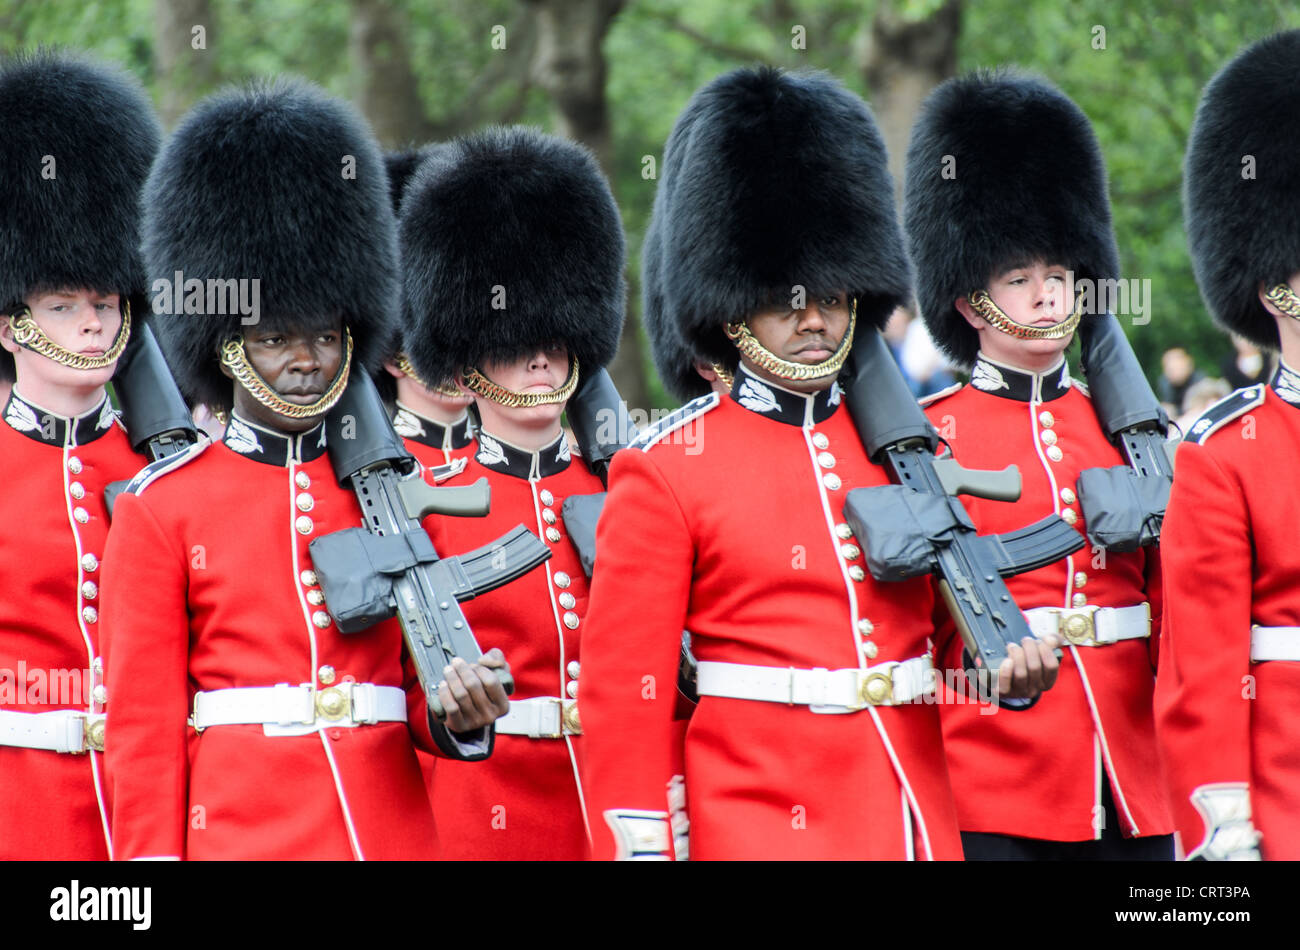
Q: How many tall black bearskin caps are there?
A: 8